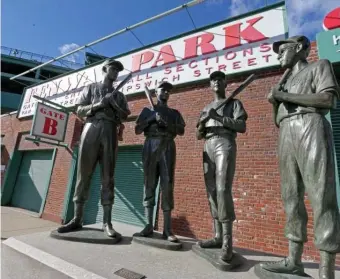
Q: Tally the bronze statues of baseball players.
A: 4